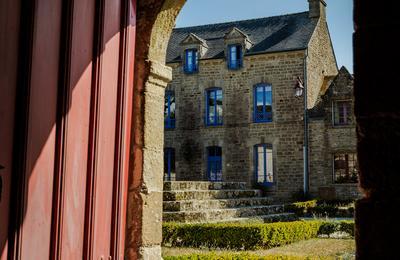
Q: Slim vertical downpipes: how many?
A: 1